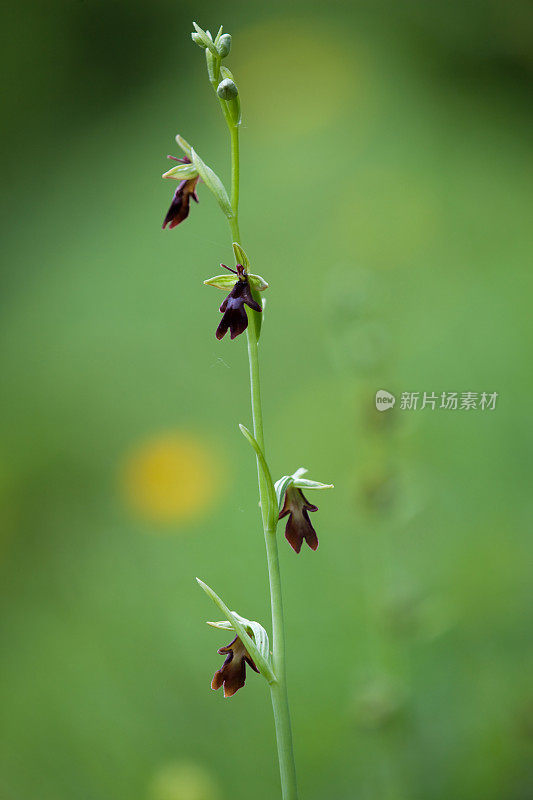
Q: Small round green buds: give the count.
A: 3